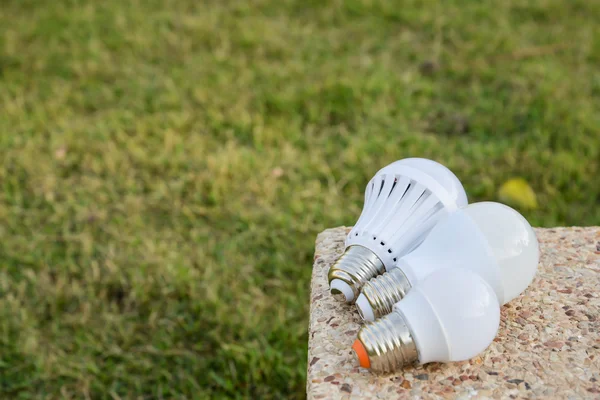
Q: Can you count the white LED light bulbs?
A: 3